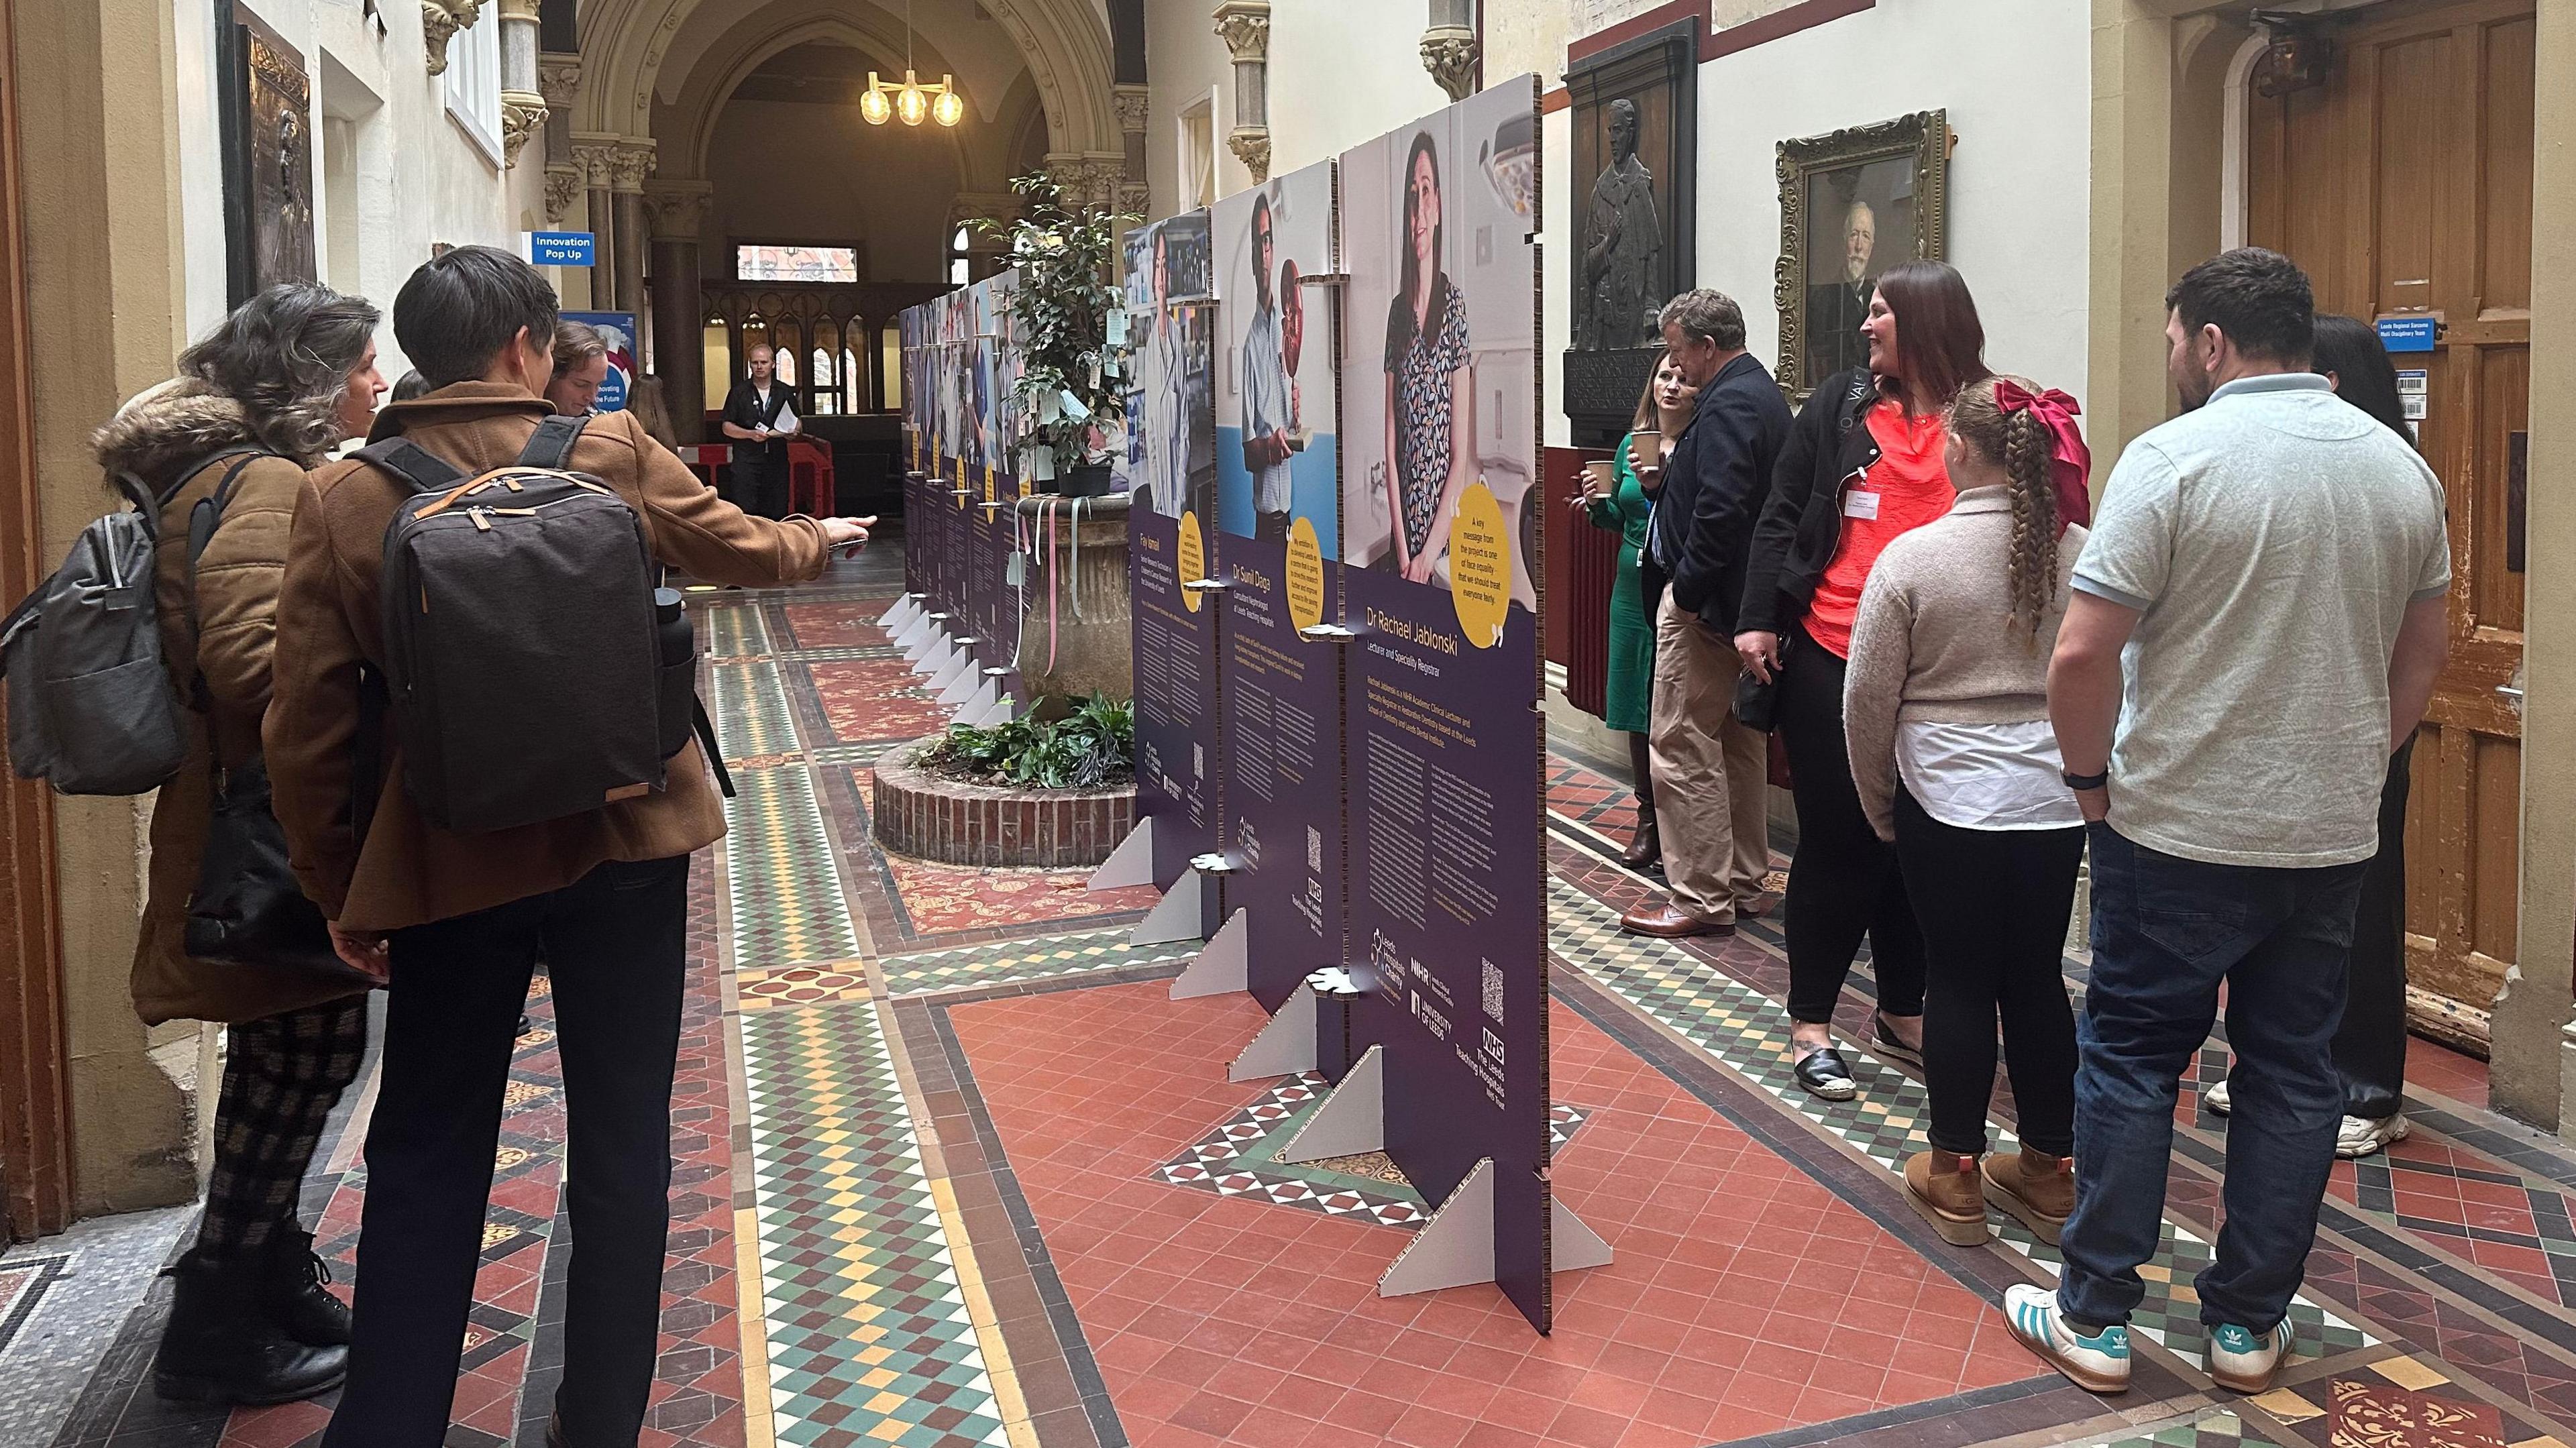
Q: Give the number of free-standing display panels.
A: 8